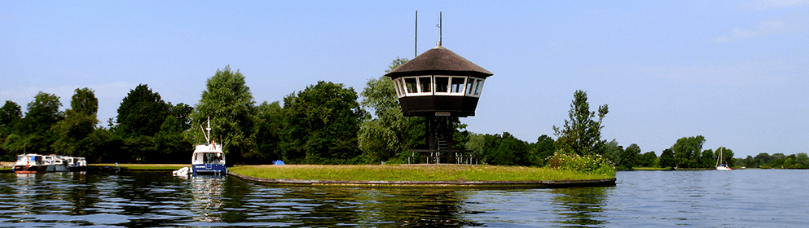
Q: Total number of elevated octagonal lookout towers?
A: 1